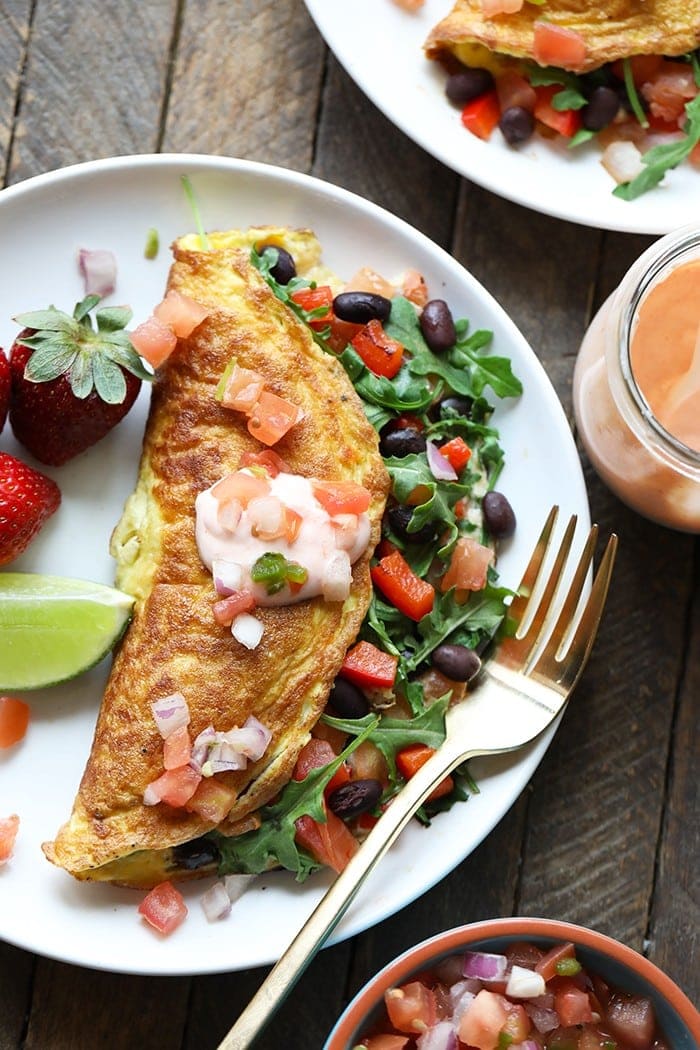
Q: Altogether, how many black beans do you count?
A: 14